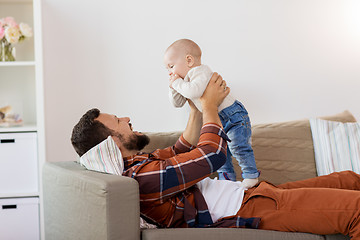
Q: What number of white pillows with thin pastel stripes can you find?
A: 2